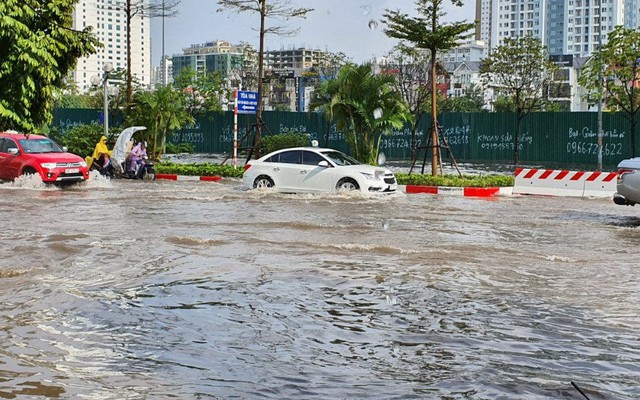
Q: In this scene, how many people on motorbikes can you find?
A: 2